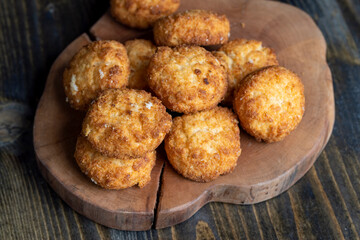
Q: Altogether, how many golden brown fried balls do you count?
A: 10